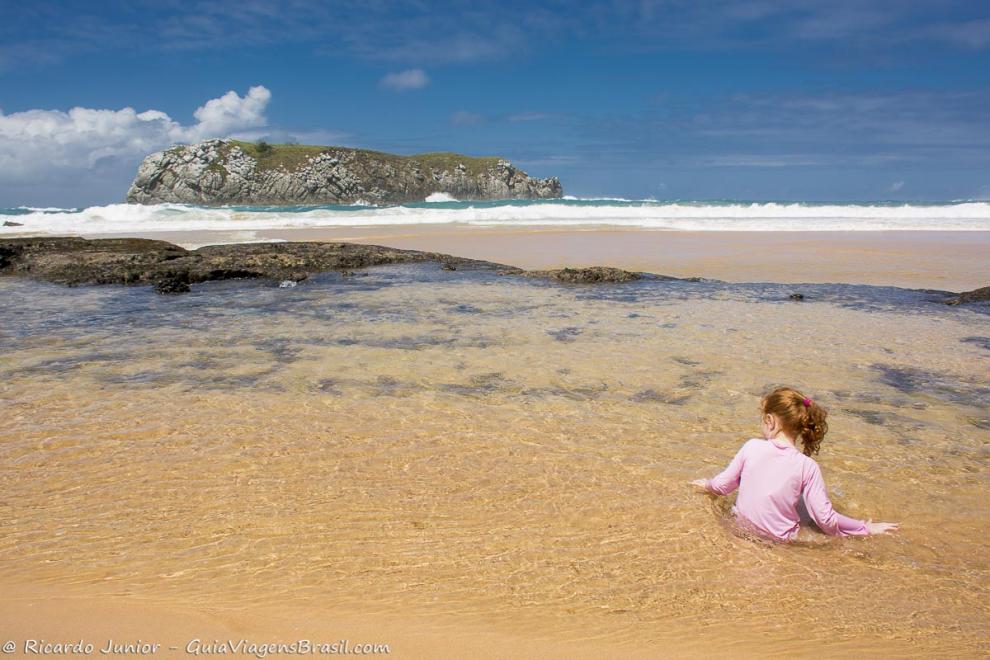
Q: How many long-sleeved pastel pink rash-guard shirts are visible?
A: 1